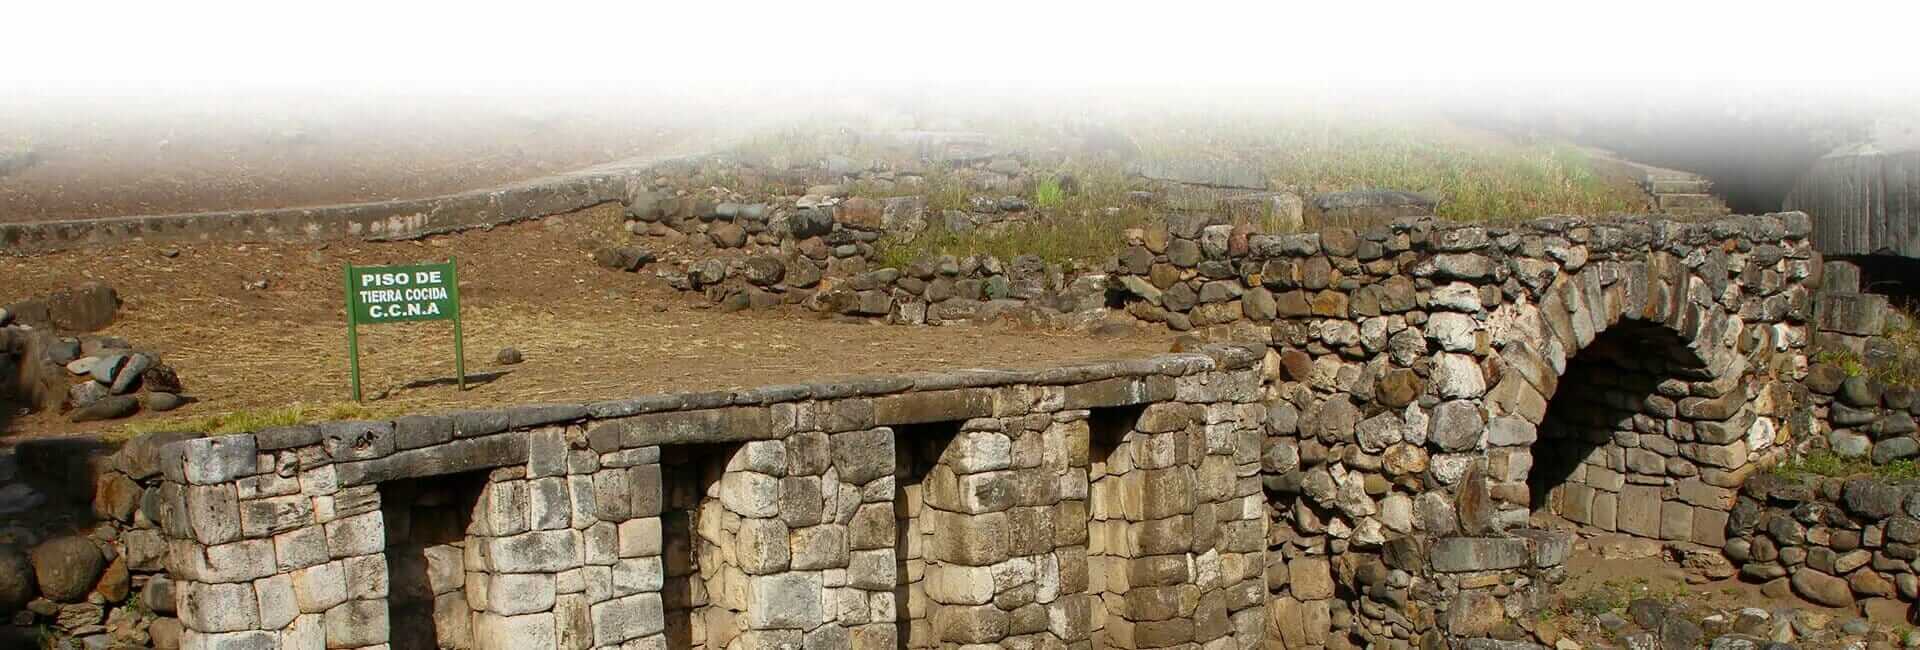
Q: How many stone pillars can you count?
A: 5